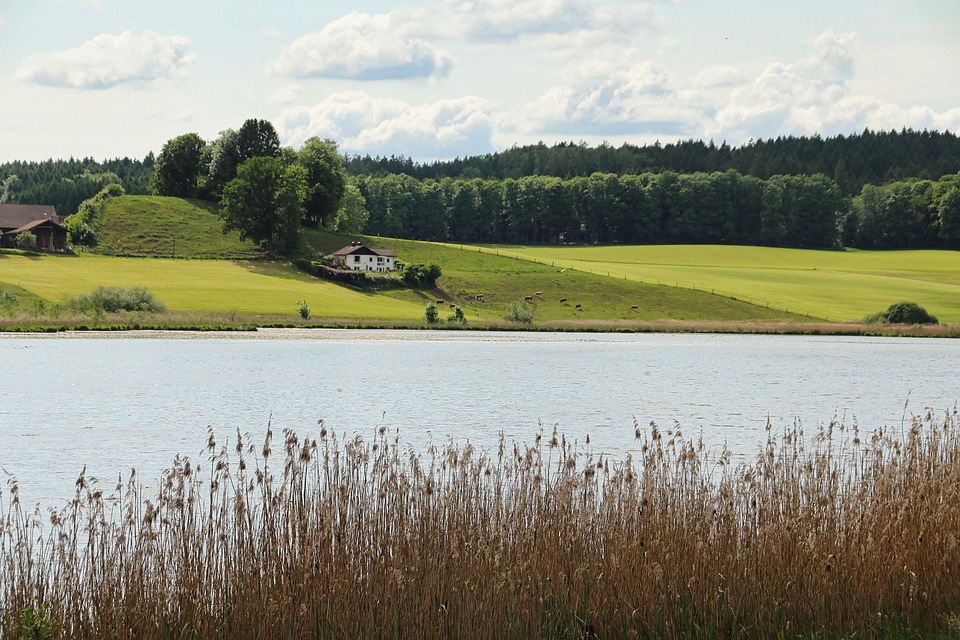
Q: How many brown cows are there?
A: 8